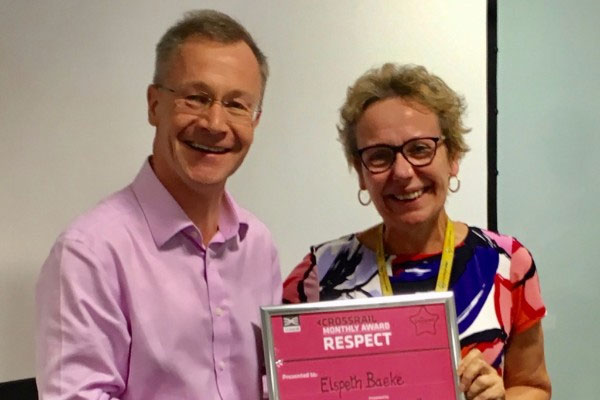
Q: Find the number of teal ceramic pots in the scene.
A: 0